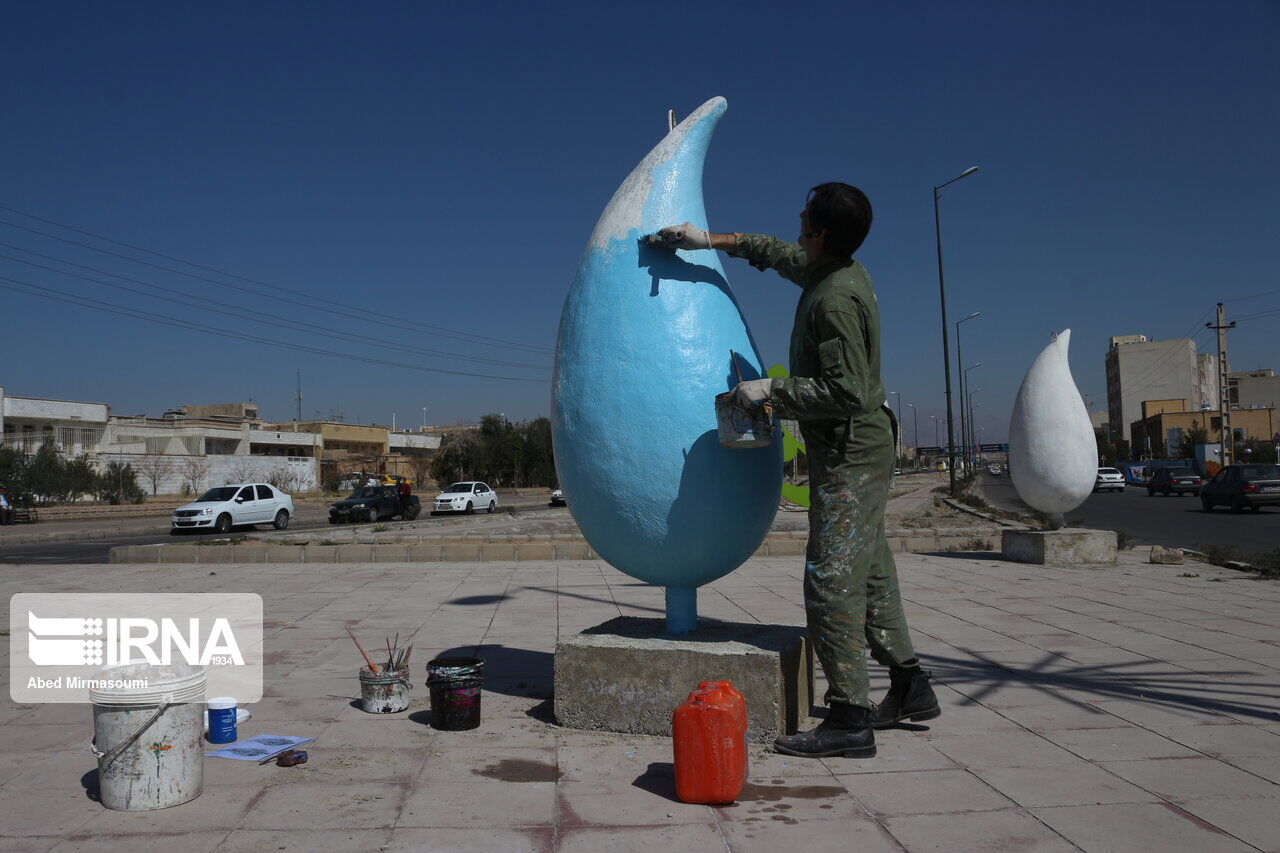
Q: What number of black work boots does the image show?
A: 2